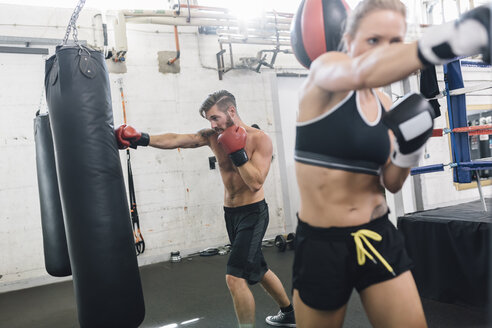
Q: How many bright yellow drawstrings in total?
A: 1